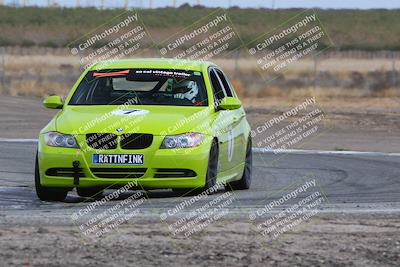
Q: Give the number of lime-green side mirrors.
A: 2